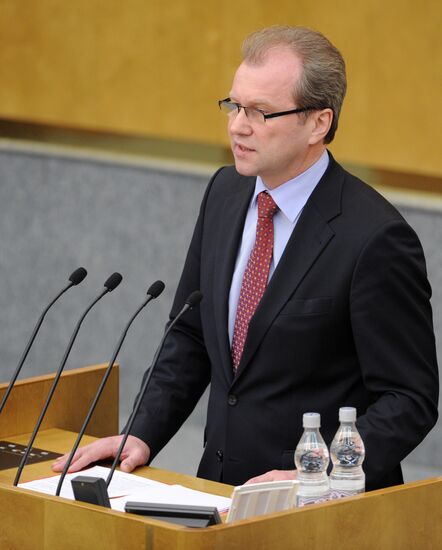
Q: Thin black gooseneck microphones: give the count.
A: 4